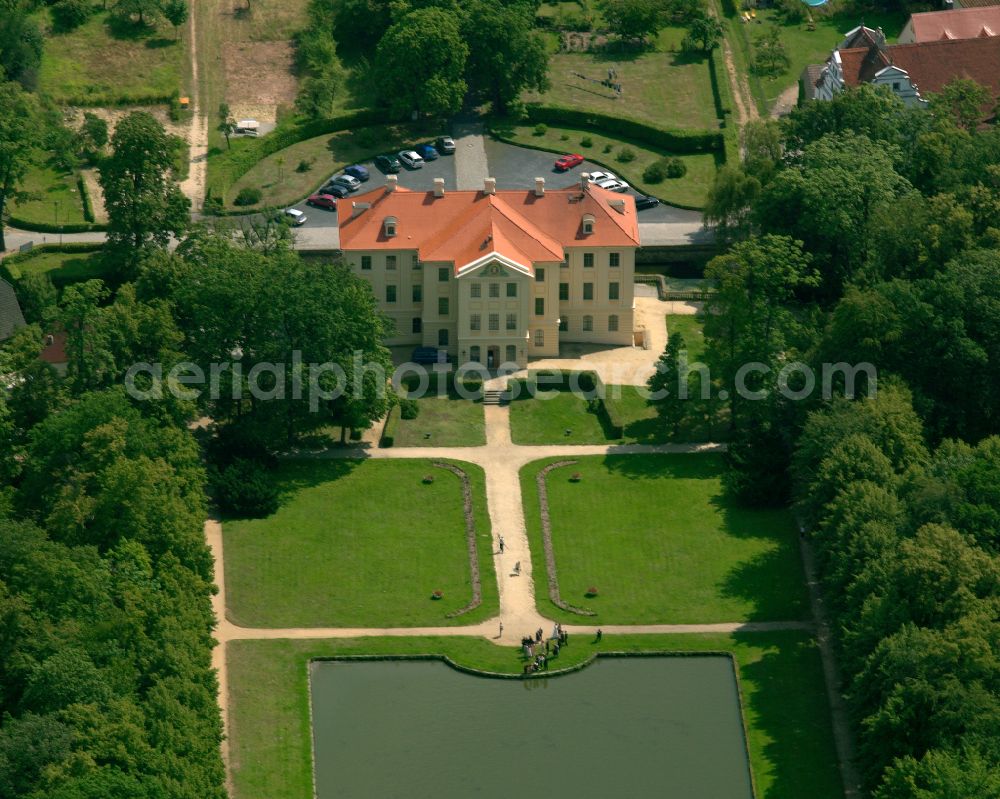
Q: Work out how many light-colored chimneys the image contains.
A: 5